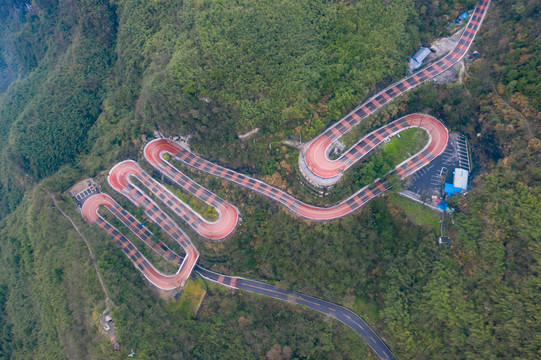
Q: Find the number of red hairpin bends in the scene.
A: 7